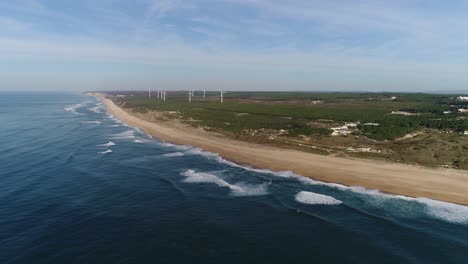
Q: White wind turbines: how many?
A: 8